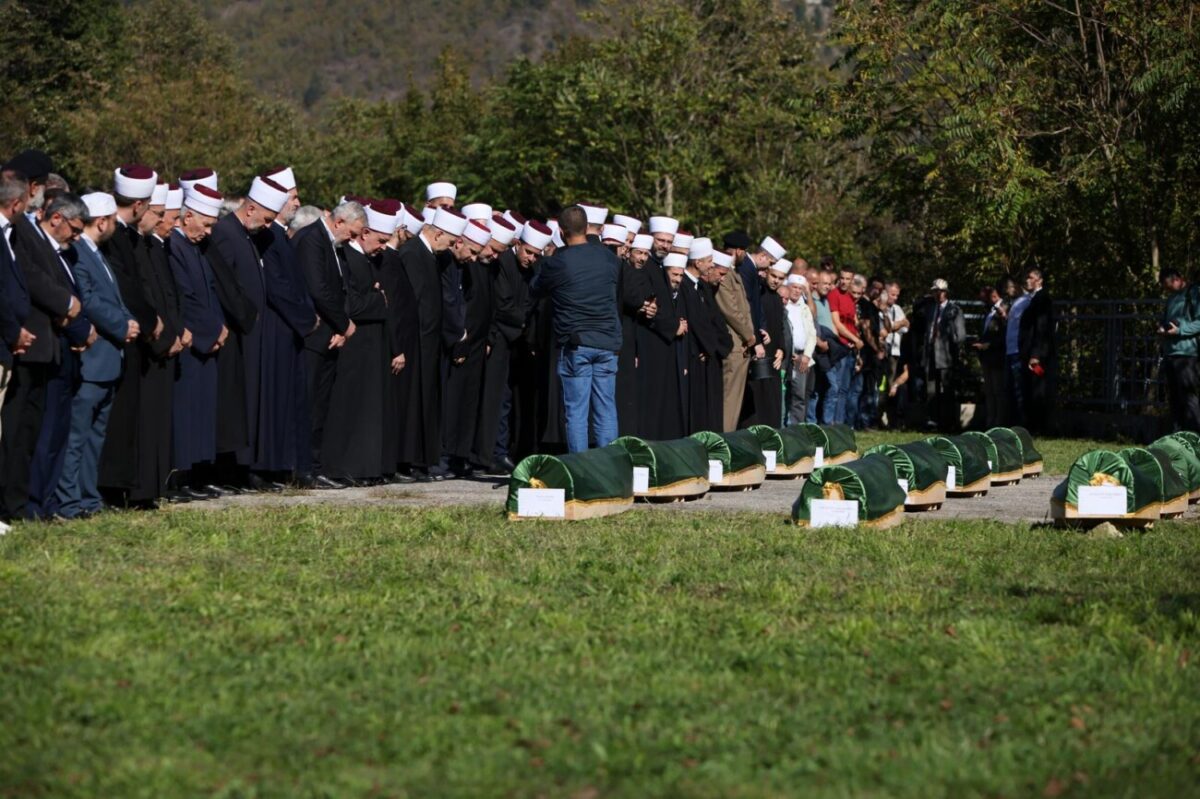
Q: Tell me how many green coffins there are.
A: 14